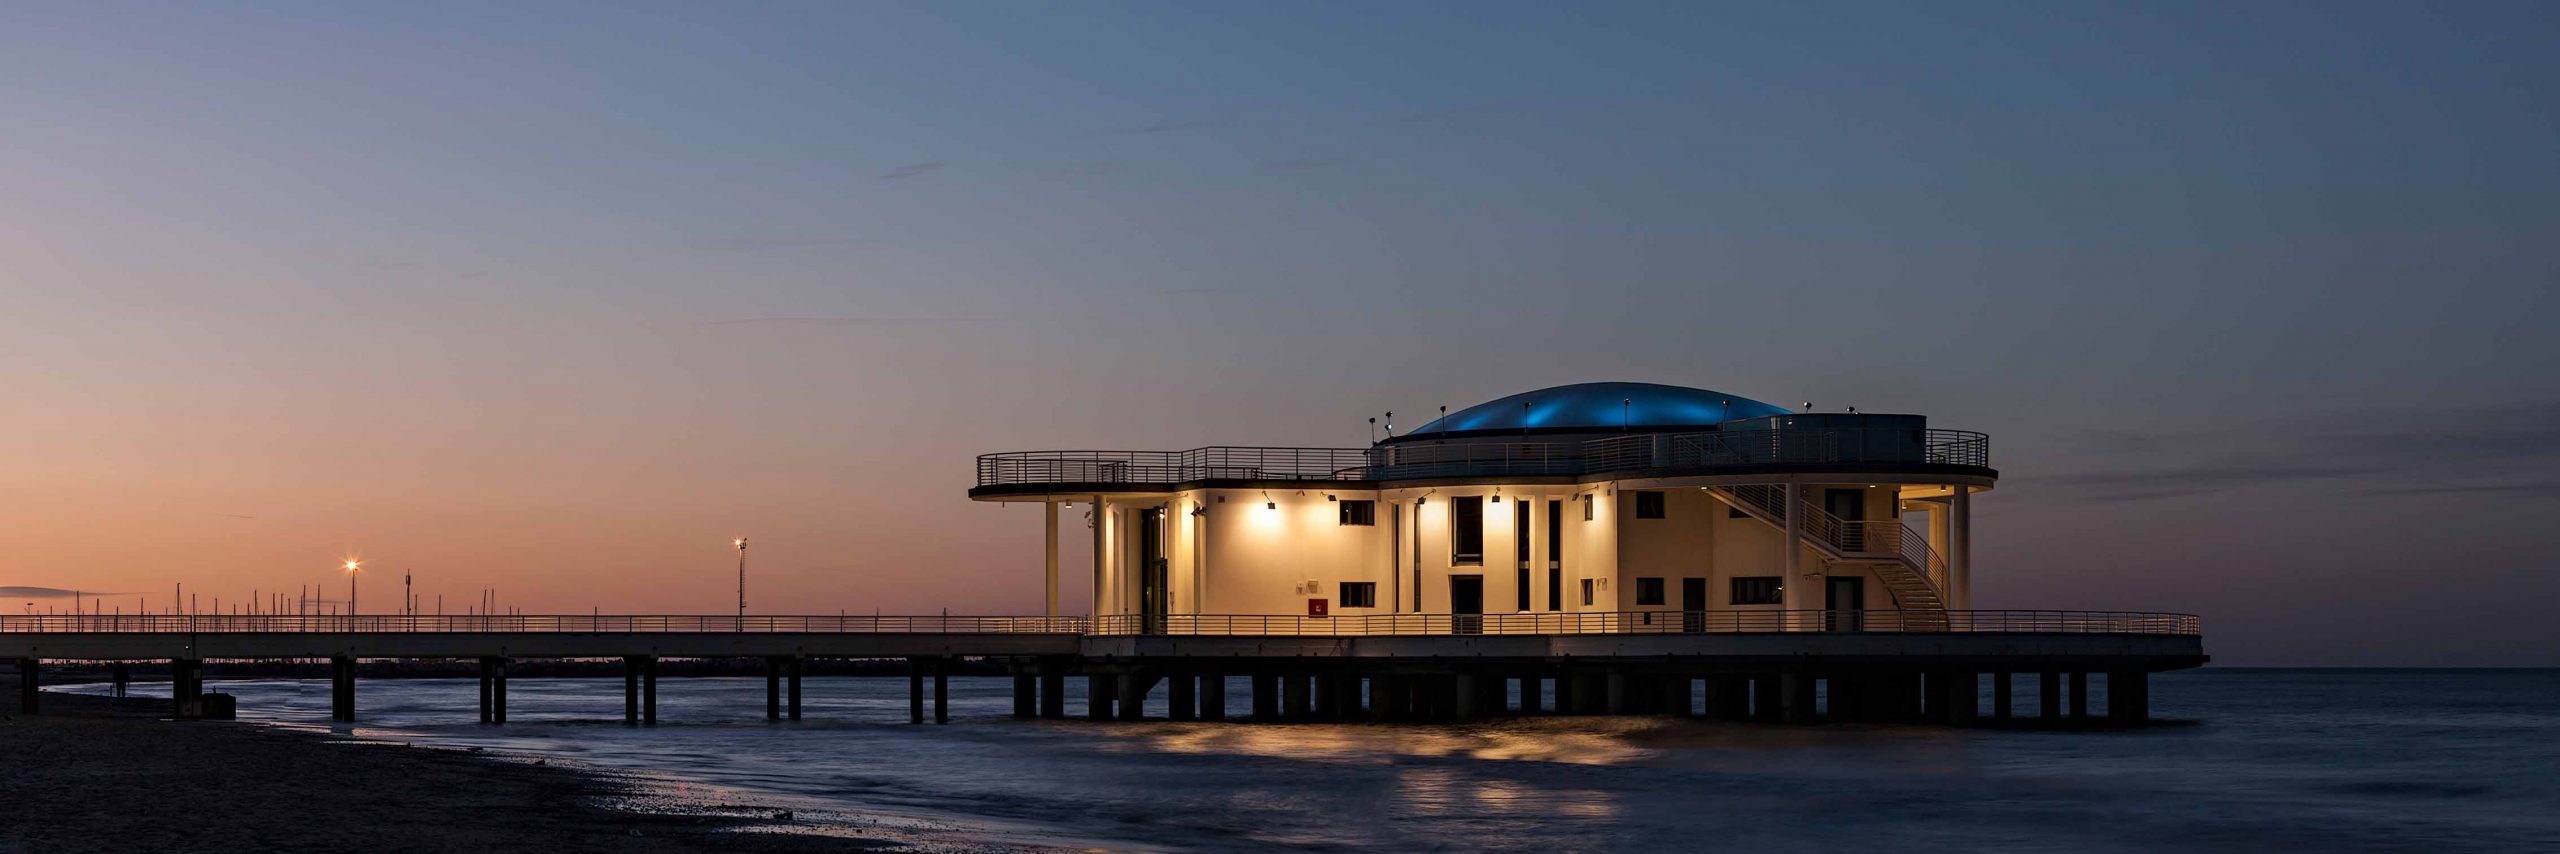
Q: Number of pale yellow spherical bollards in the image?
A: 0